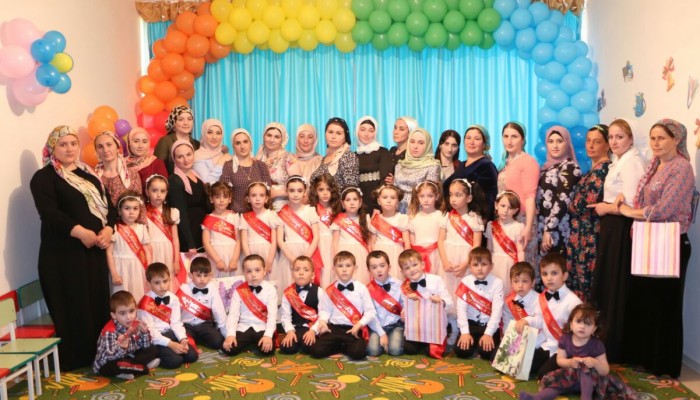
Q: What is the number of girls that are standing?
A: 11